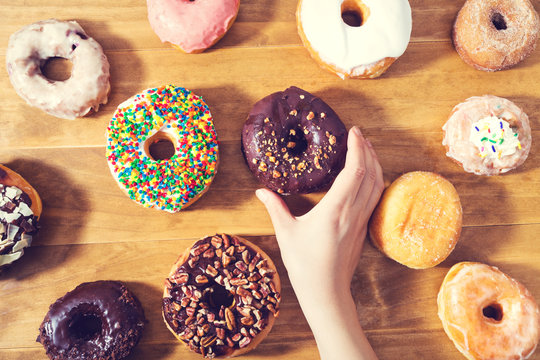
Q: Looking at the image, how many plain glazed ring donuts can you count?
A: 1